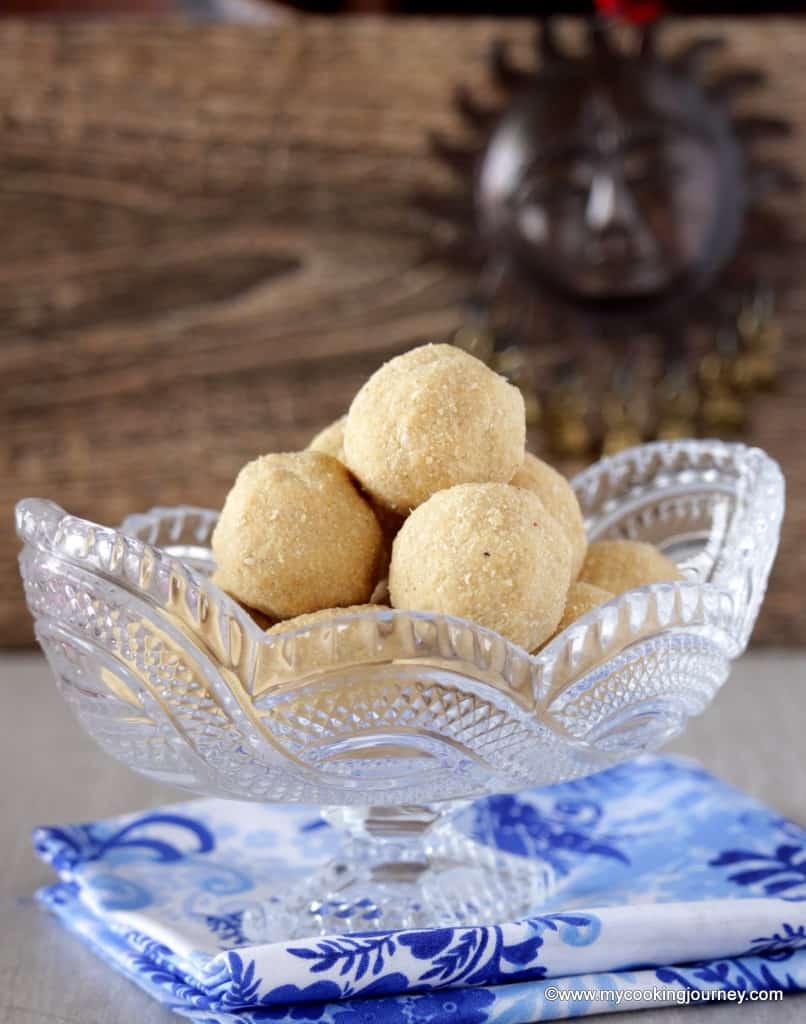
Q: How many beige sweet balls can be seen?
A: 8